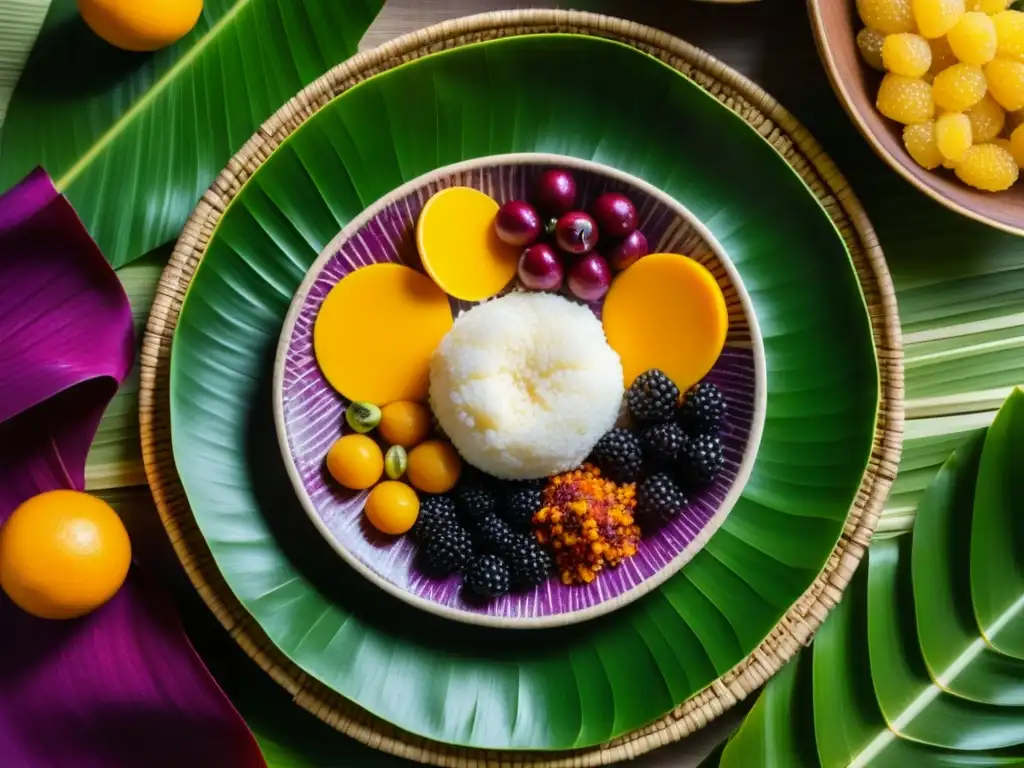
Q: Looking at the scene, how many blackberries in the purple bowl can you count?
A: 13